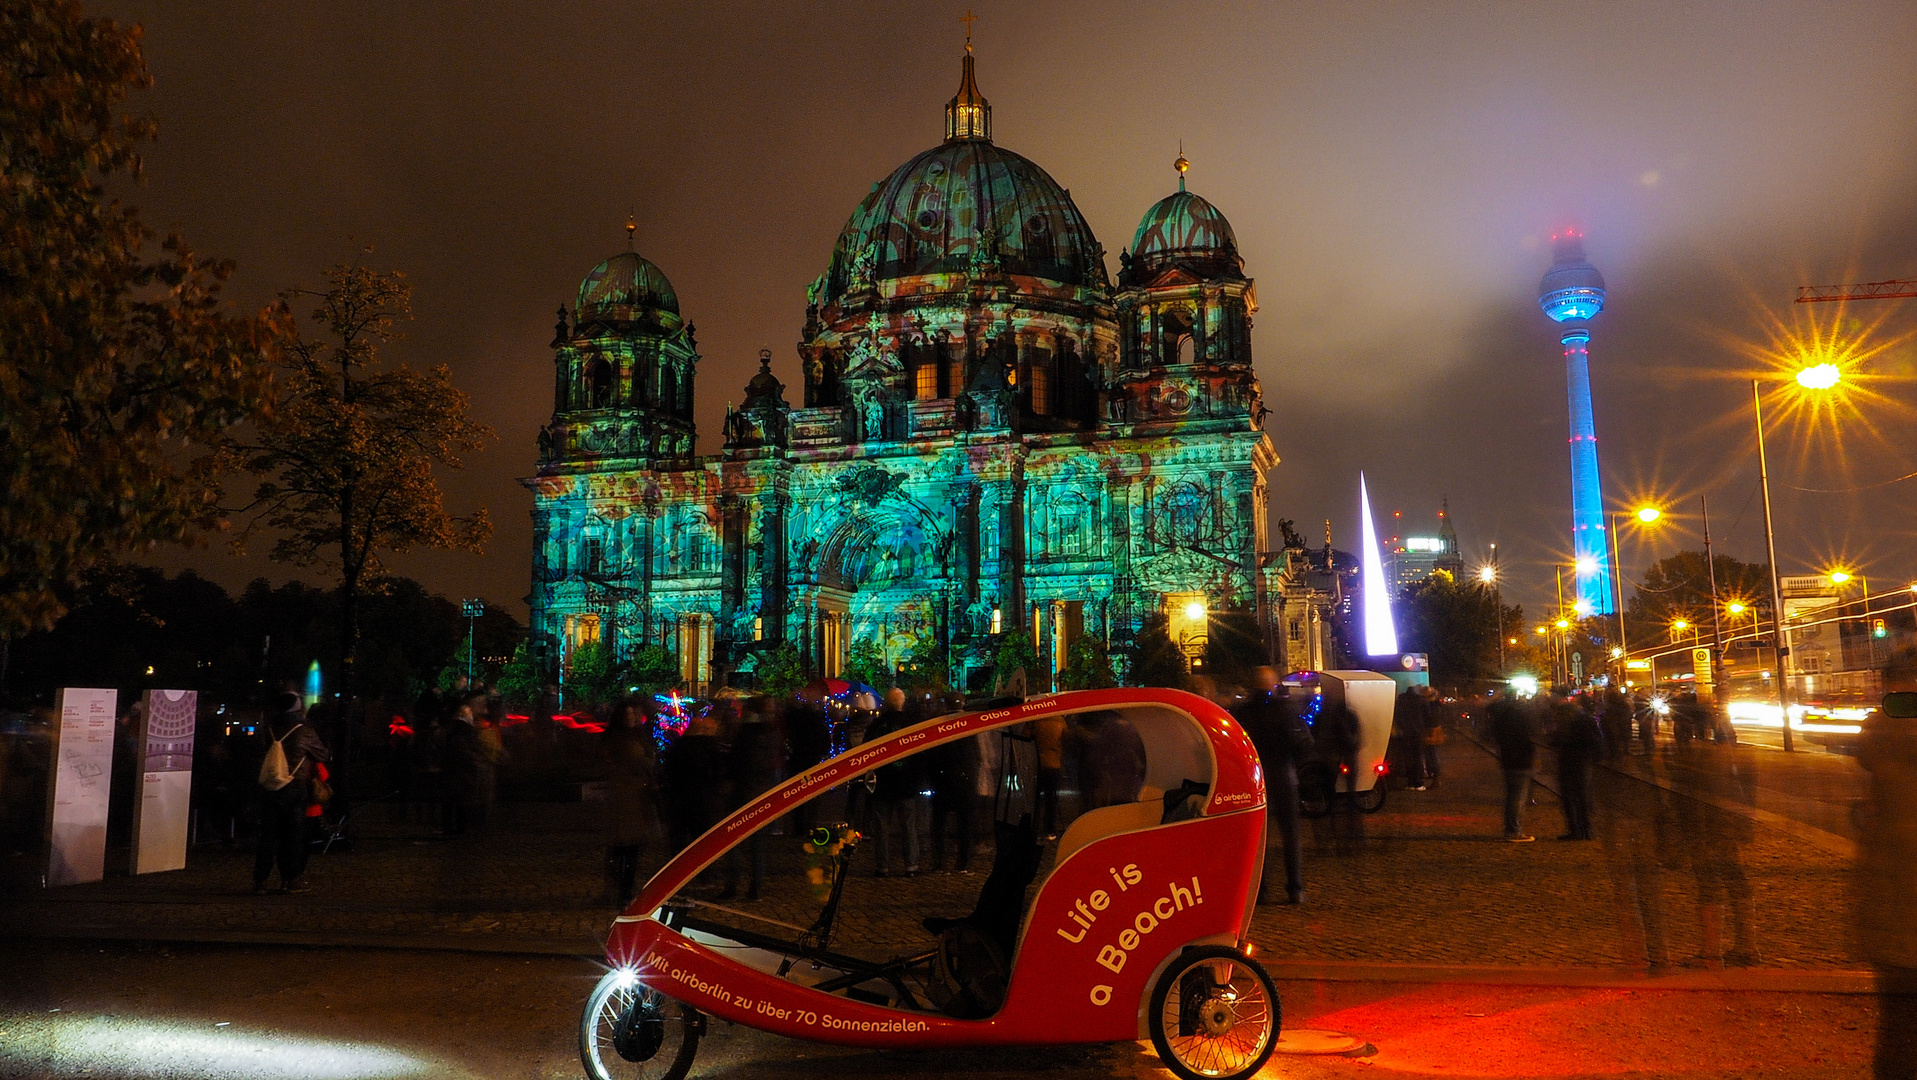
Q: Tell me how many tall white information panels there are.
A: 2